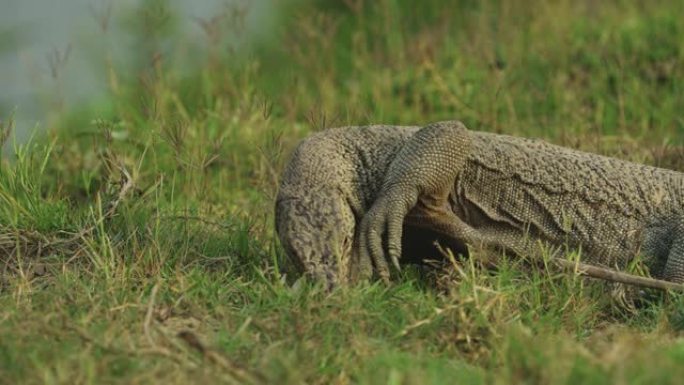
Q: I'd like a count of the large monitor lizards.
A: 1